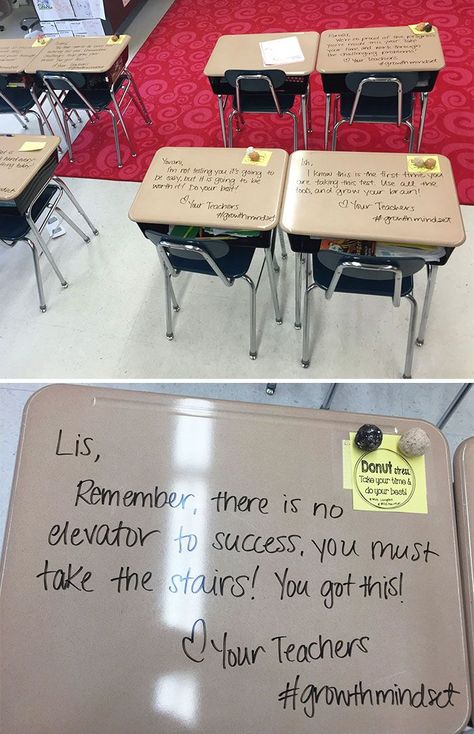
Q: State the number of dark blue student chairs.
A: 7